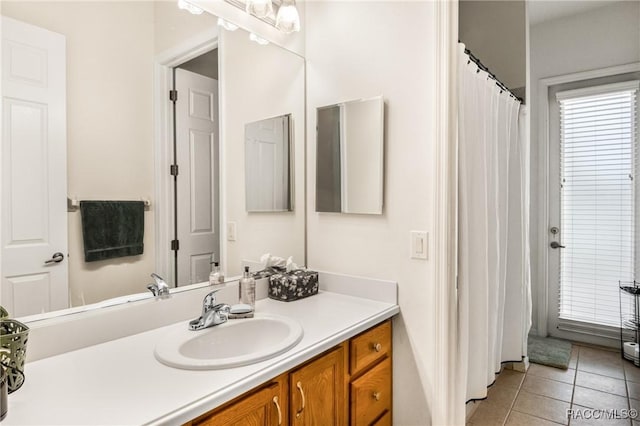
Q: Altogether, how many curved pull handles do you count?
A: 2